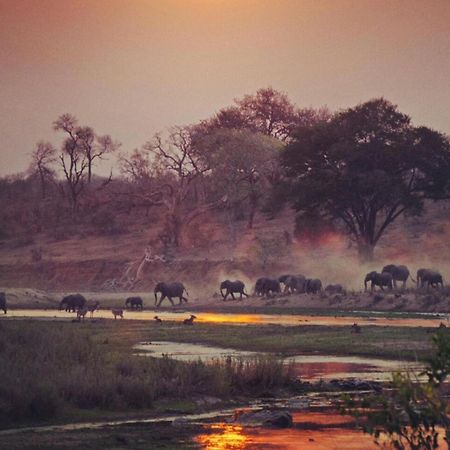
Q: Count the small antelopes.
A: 5